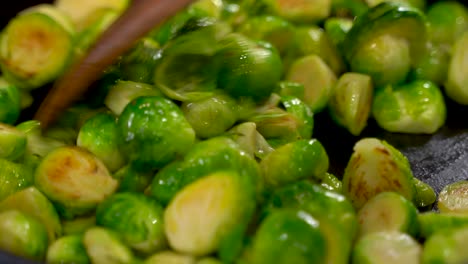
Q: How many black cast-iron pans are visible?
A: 1